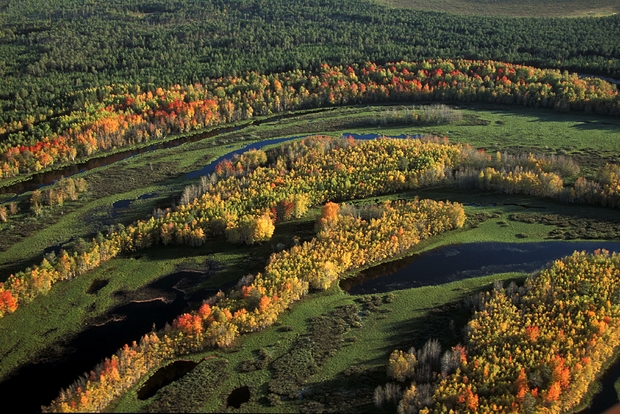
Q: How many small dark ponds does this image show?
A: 3